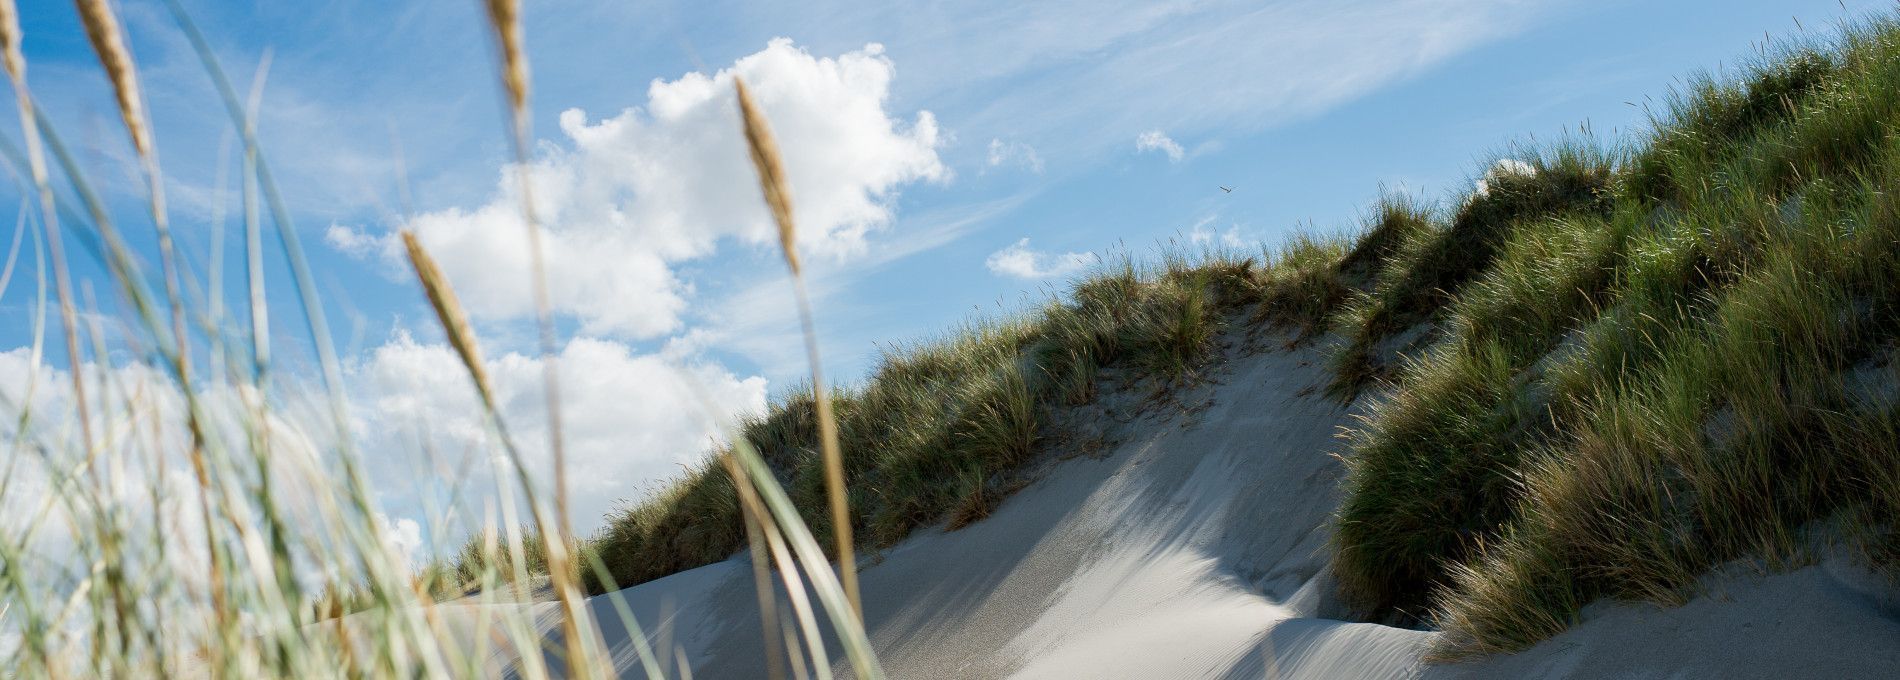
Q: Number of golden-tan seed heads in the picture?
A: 5